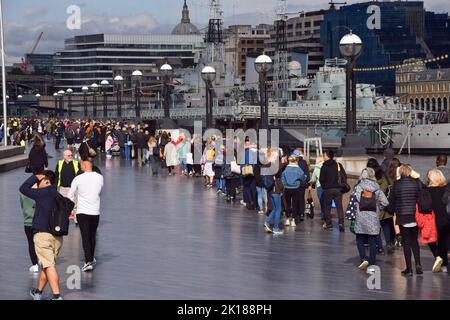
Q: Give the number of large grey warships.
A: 1